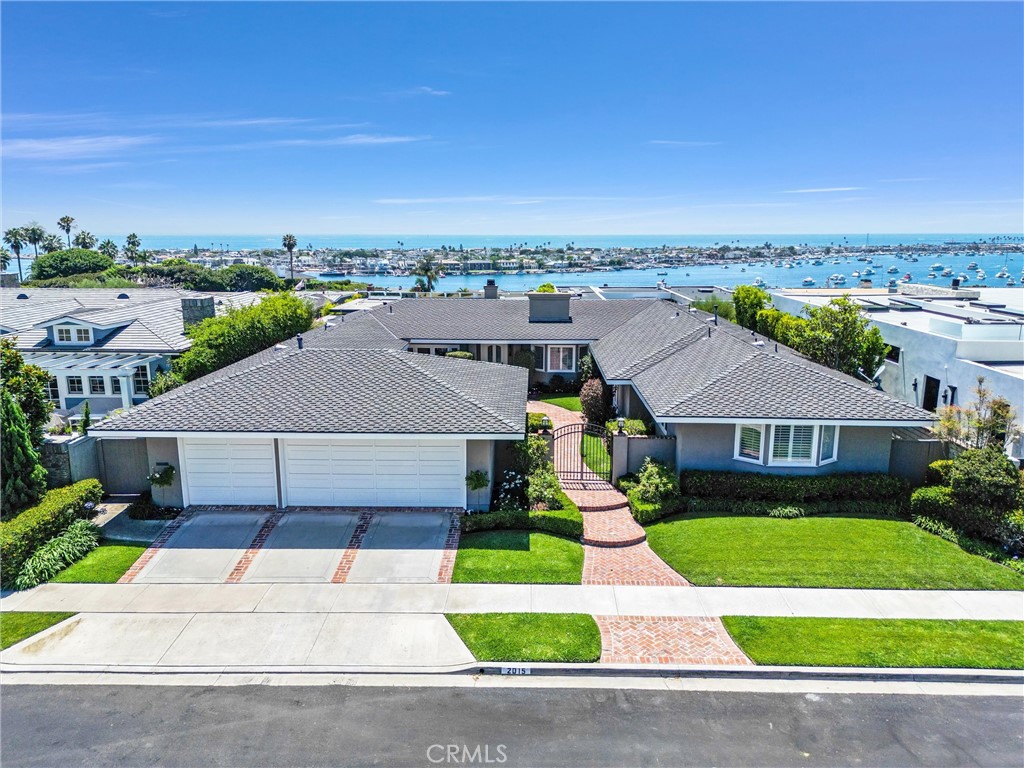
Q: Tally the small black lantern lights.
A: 2